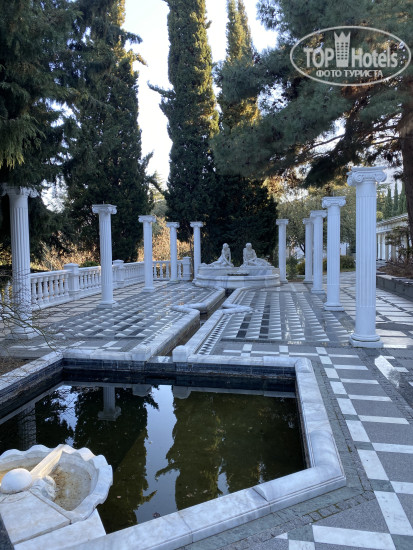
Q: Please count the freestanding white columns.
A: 10